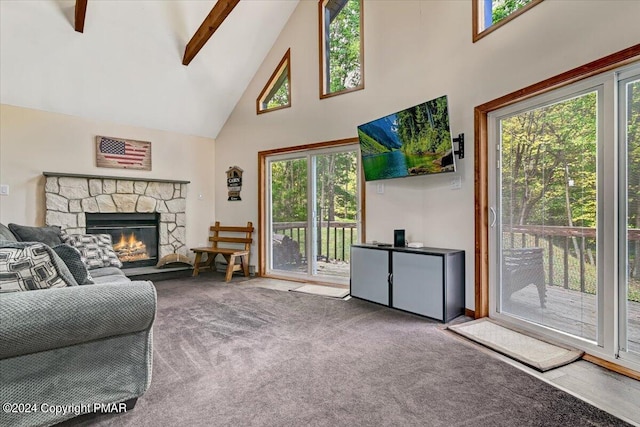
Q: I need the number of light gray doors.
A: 2